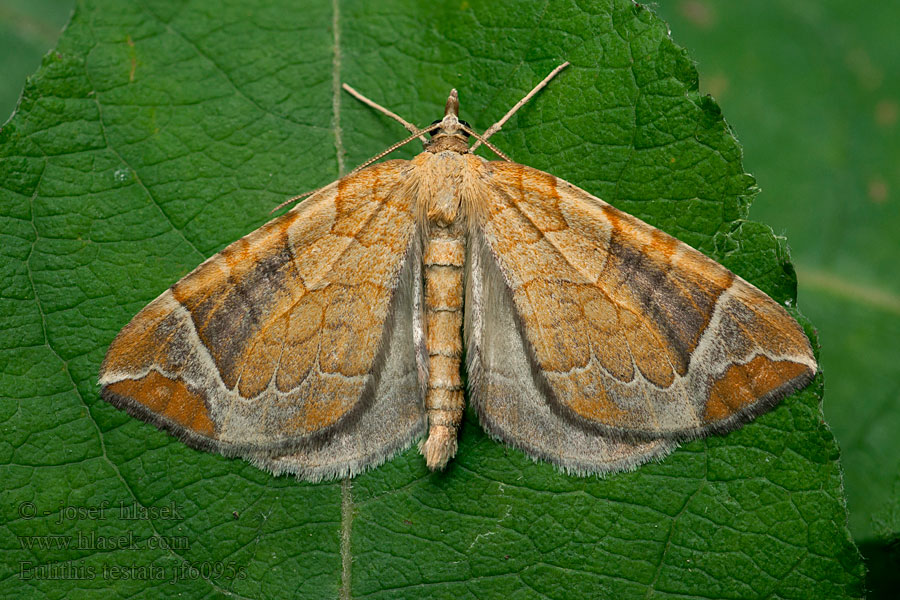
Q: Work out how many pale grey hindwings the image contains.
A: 2